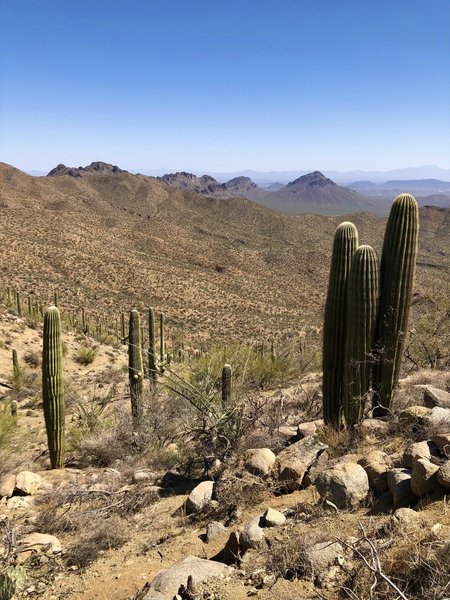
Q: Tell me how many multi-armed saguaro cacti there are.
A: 1